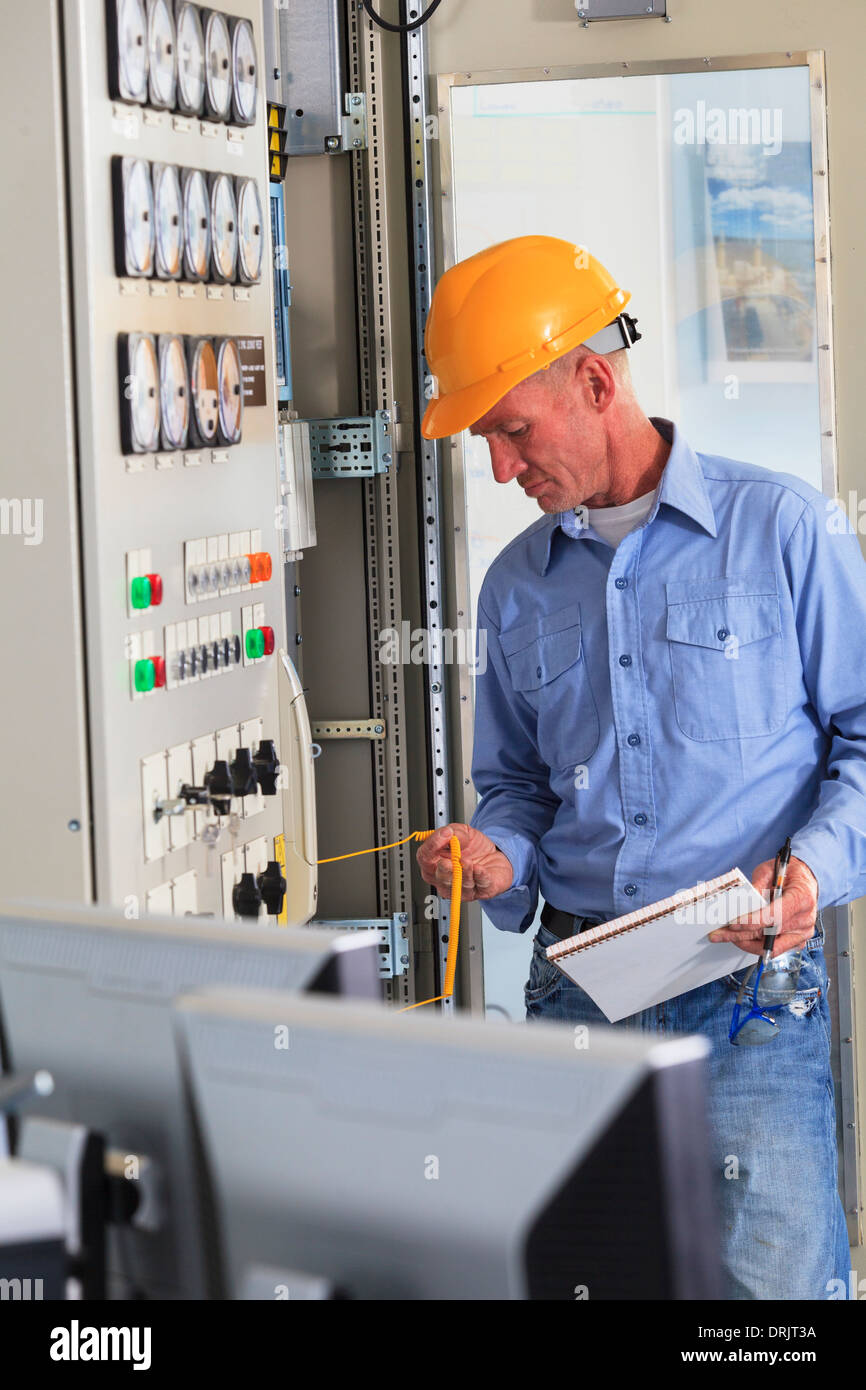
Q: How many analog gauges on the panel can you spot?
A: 14